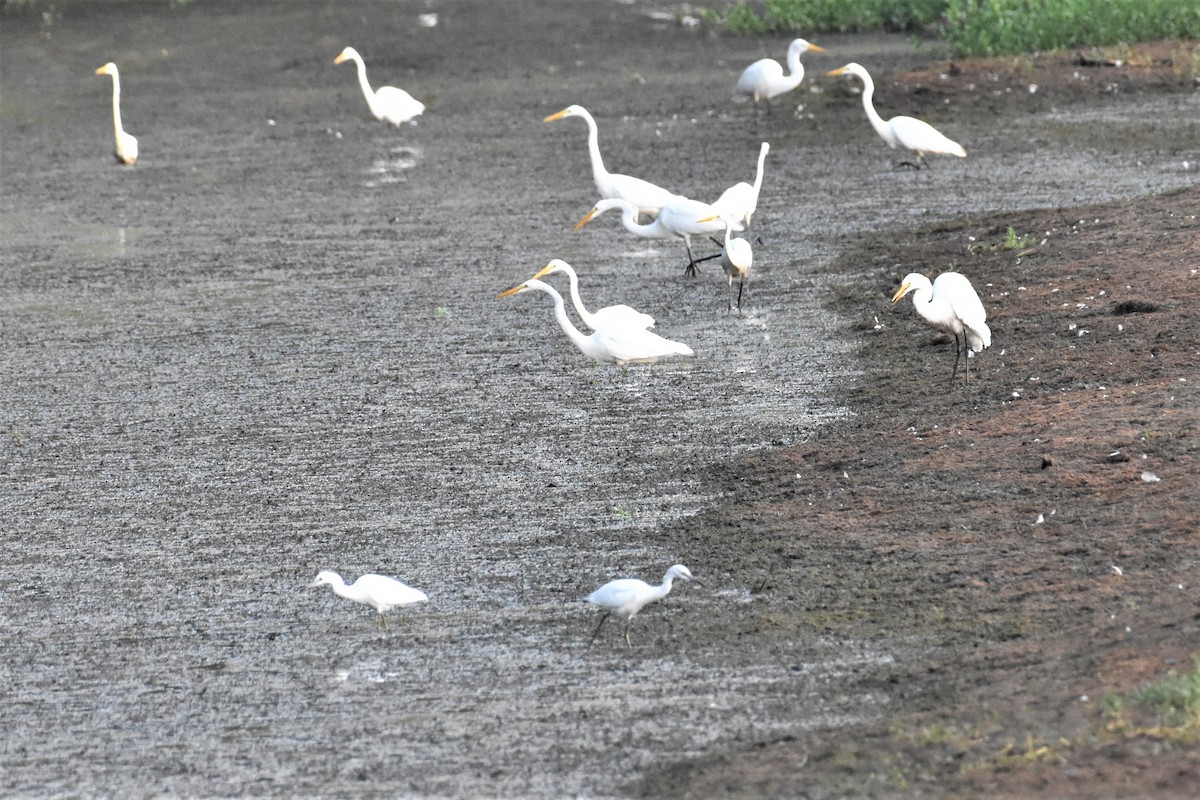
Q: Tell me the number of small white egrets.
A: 2